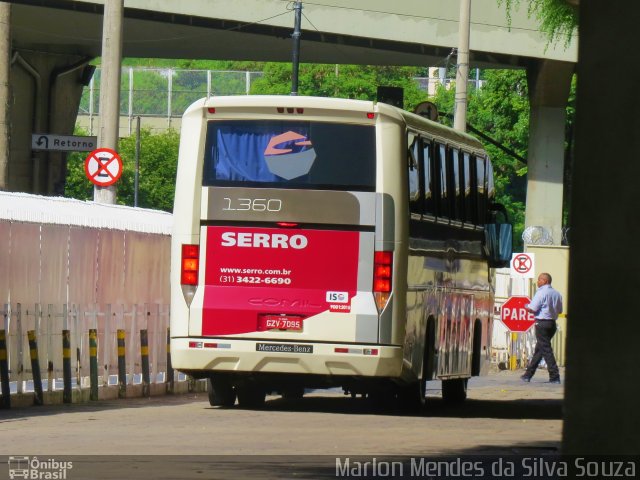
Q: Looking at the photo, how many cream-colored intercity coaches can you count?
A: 1